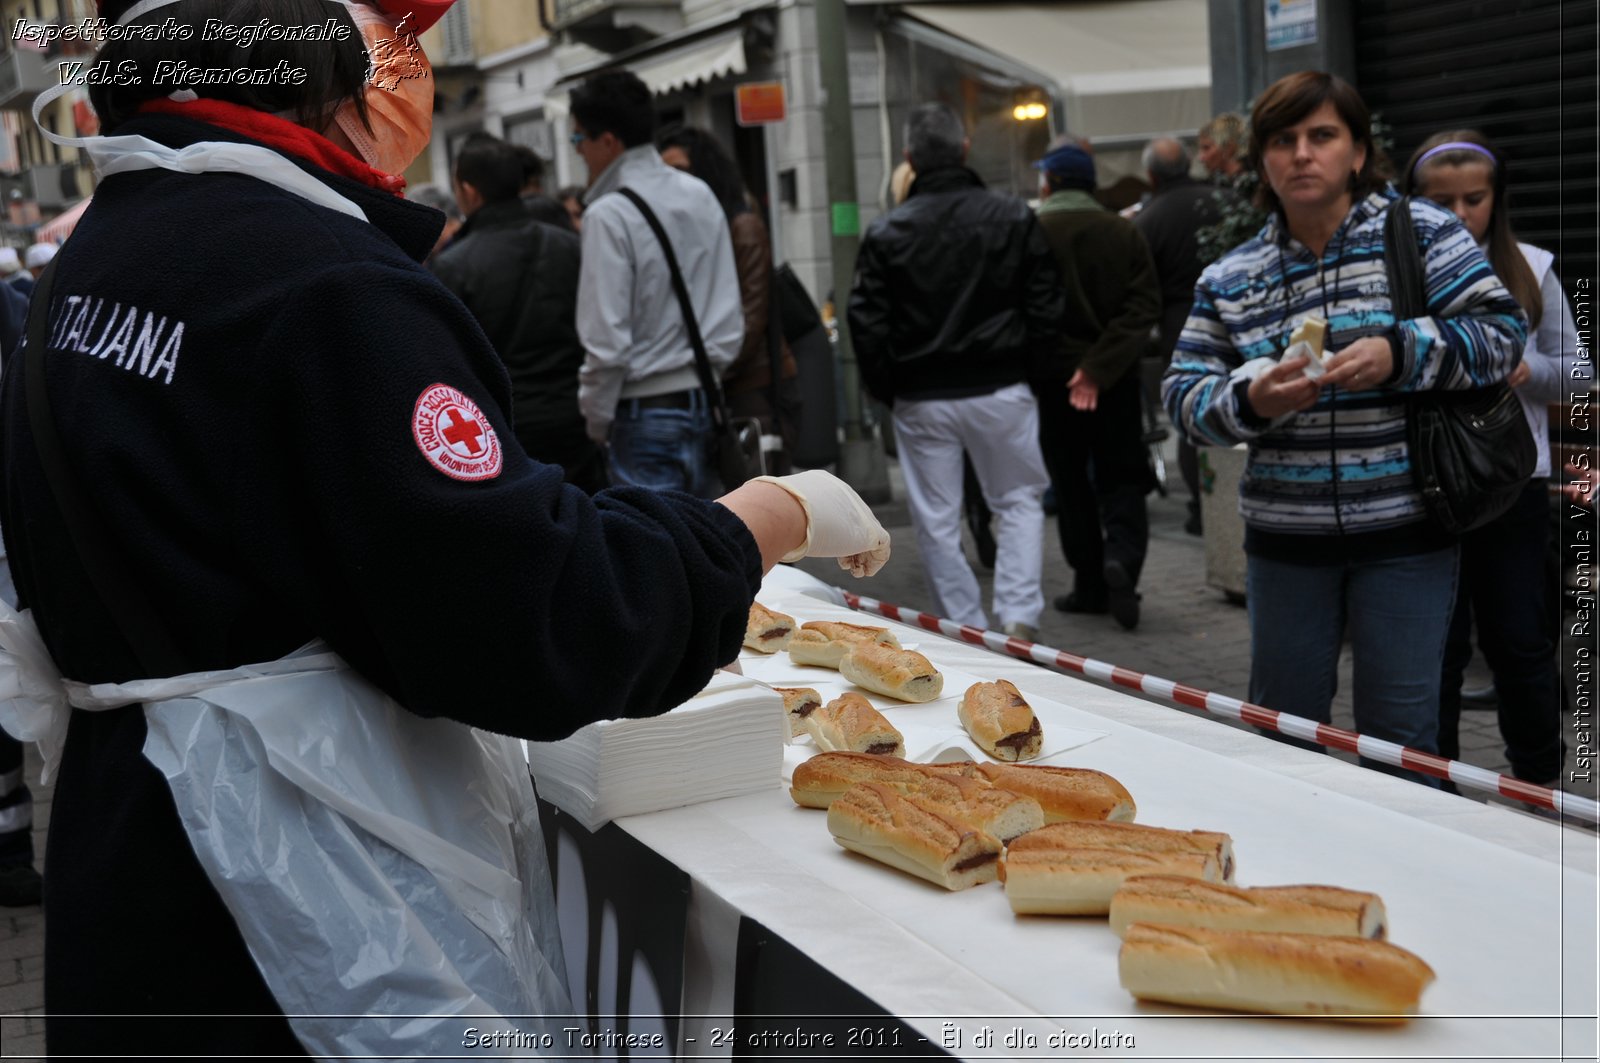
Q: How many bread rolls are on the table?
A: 13